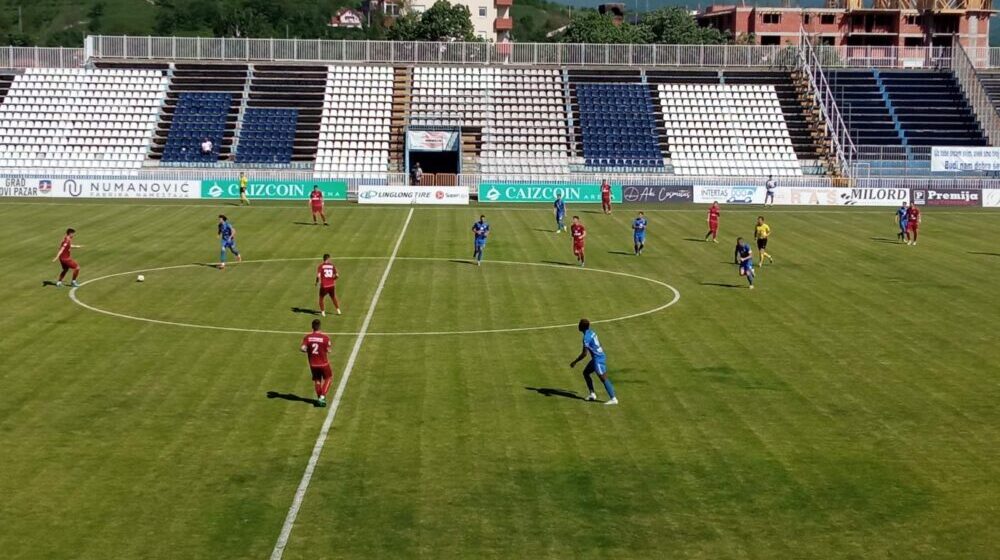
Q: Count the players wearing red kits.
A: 8